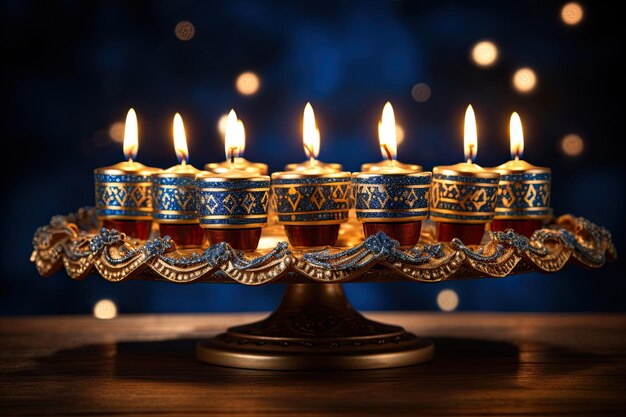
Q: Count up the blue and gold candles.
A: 7